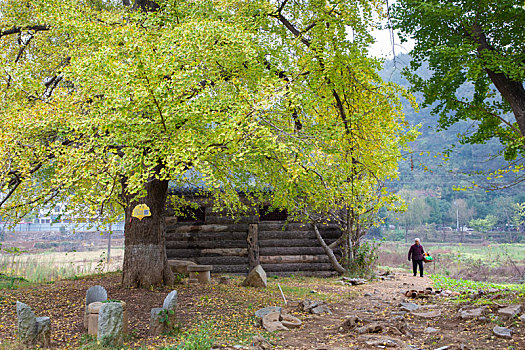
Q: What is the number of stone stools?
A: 4